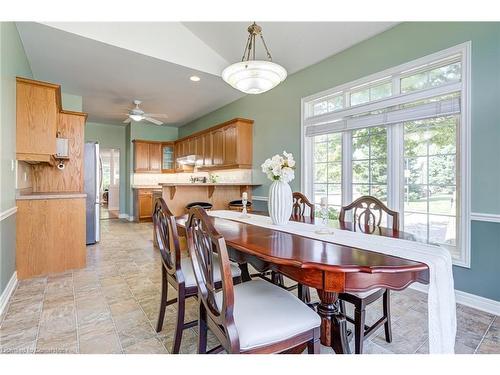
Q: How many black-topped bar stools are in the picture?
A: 2